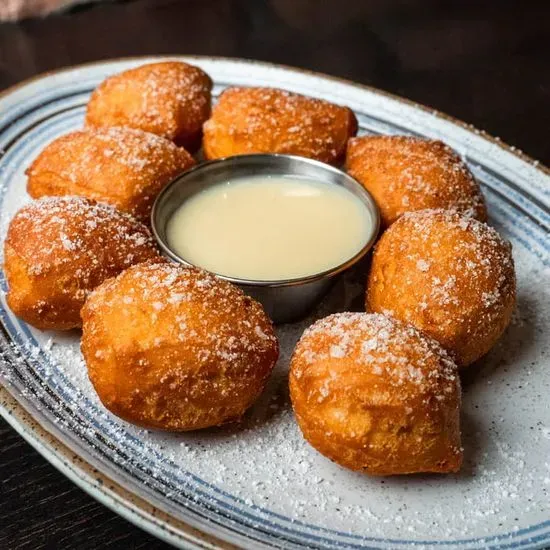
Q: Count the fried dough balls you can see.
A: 8